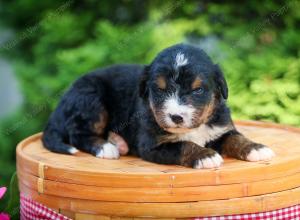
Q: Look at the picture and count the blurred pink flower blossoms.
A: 2